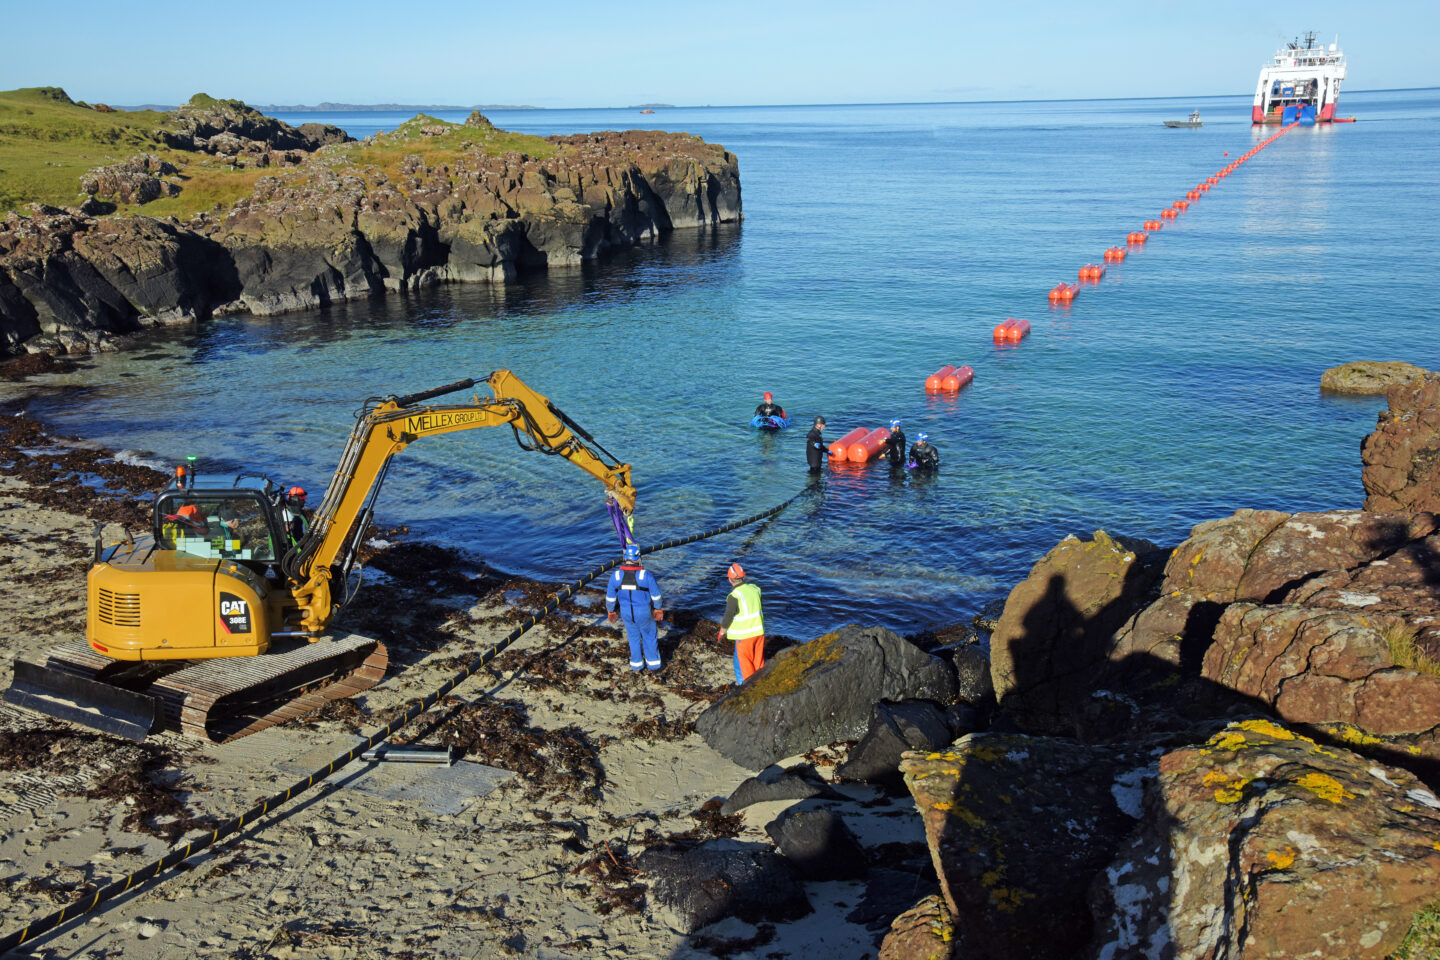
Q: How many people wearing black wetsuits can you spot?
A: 4